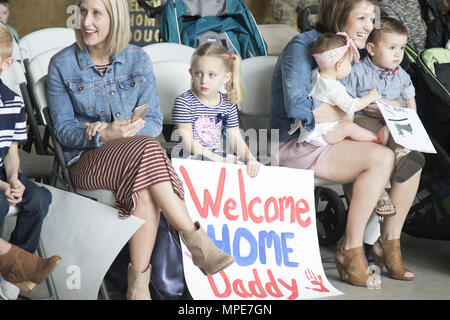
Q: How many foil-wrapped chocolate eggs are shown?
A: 0